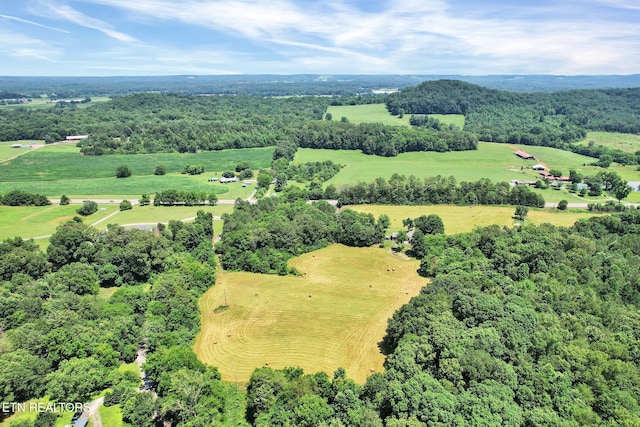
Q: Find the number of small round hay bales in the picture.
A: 13